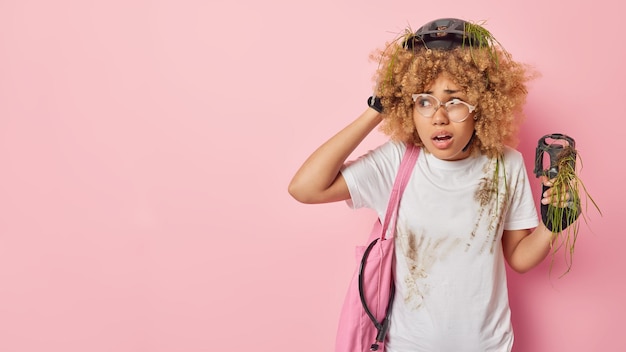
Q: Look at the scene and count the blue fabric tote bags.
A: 0